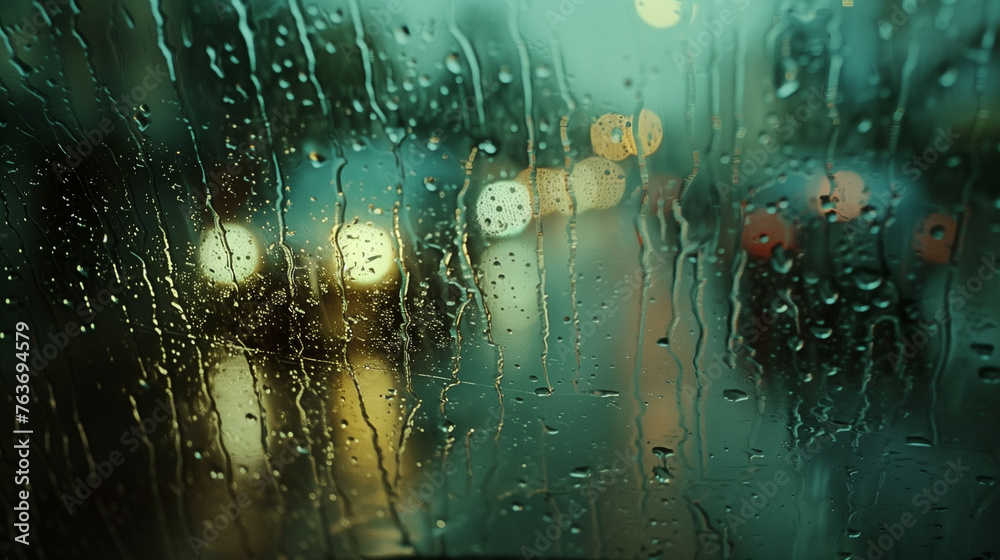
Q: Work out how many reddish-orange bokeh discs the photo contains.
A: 3